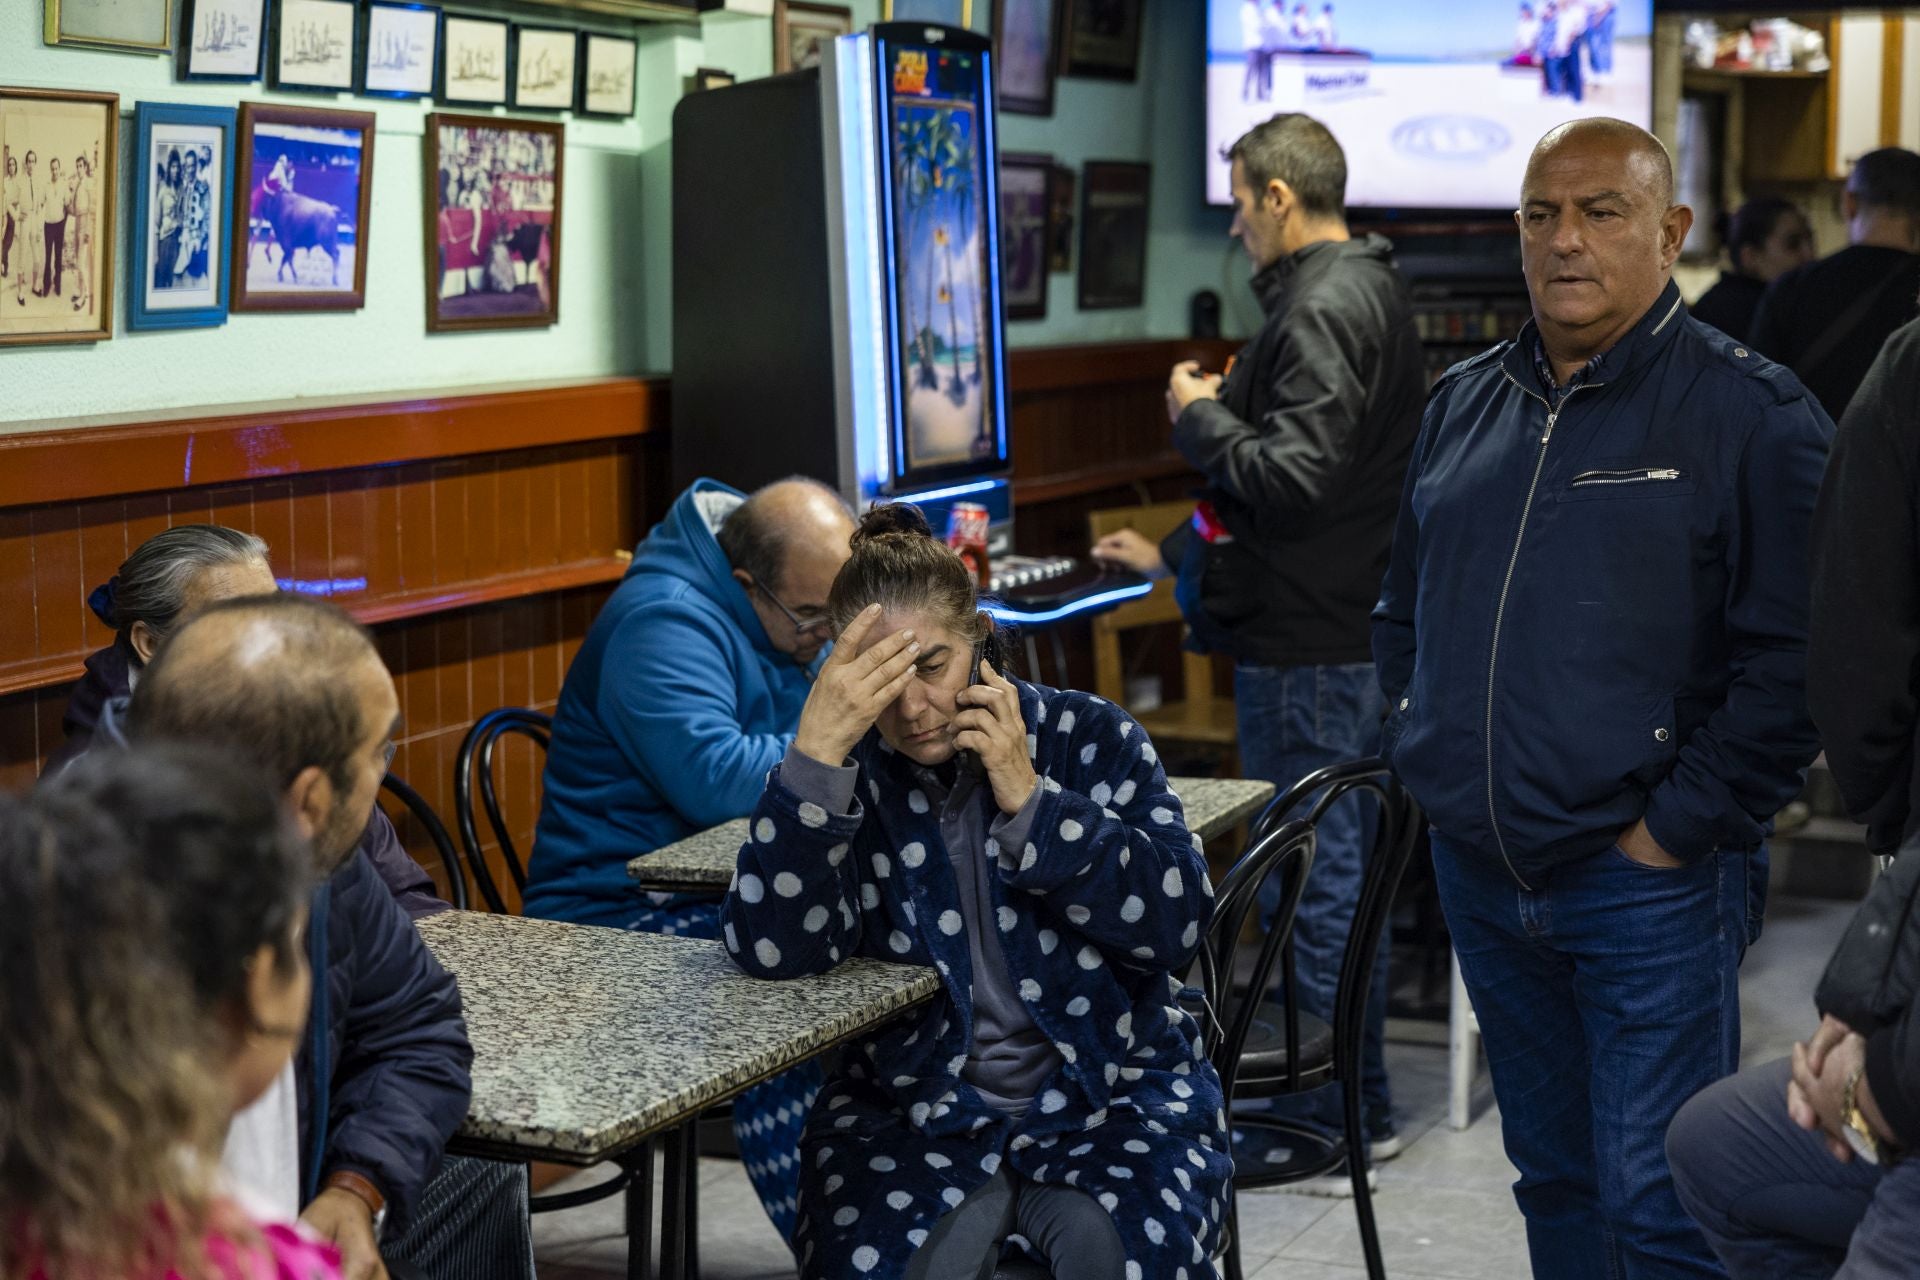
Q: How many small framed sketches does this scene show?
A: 6